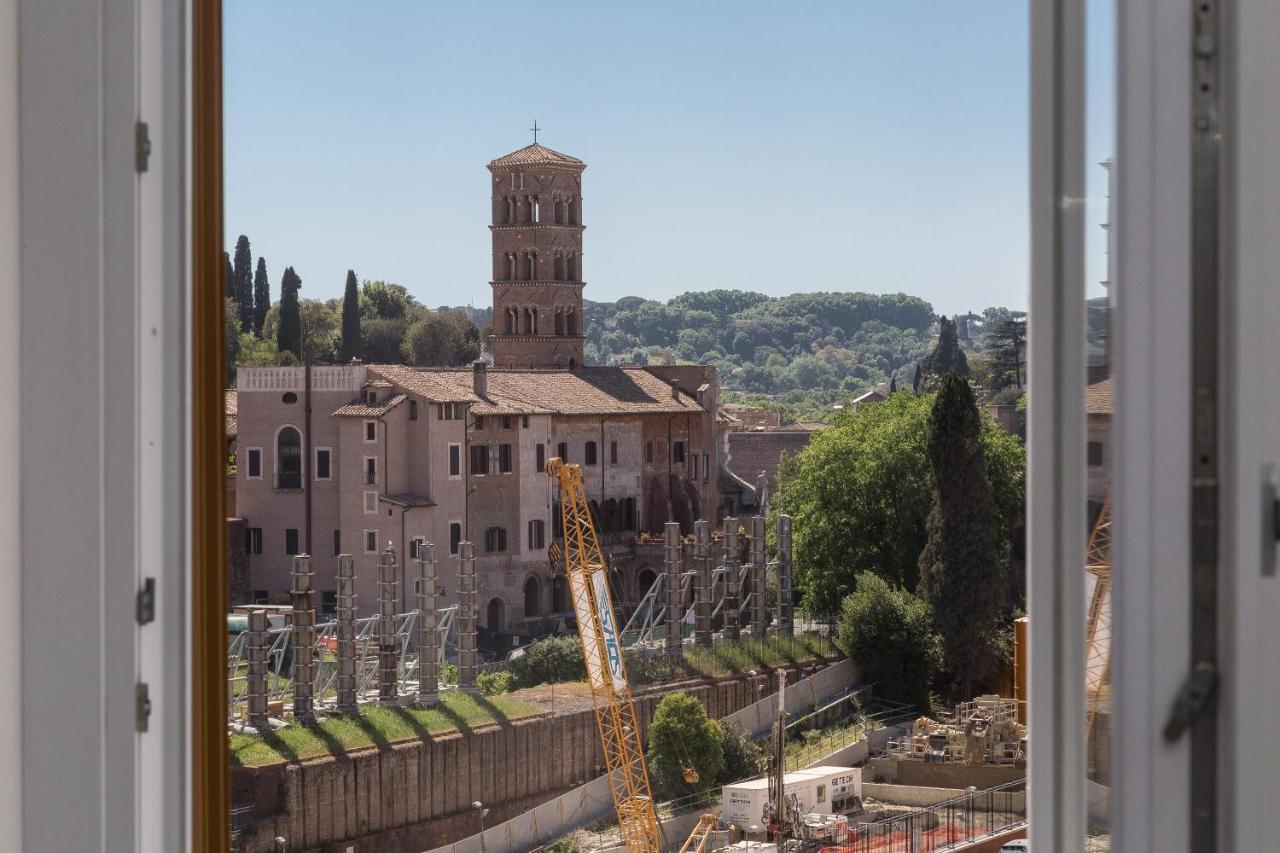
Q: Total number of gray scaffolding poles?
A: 11